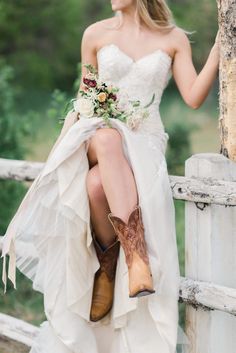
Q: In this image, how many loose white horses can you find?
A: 0